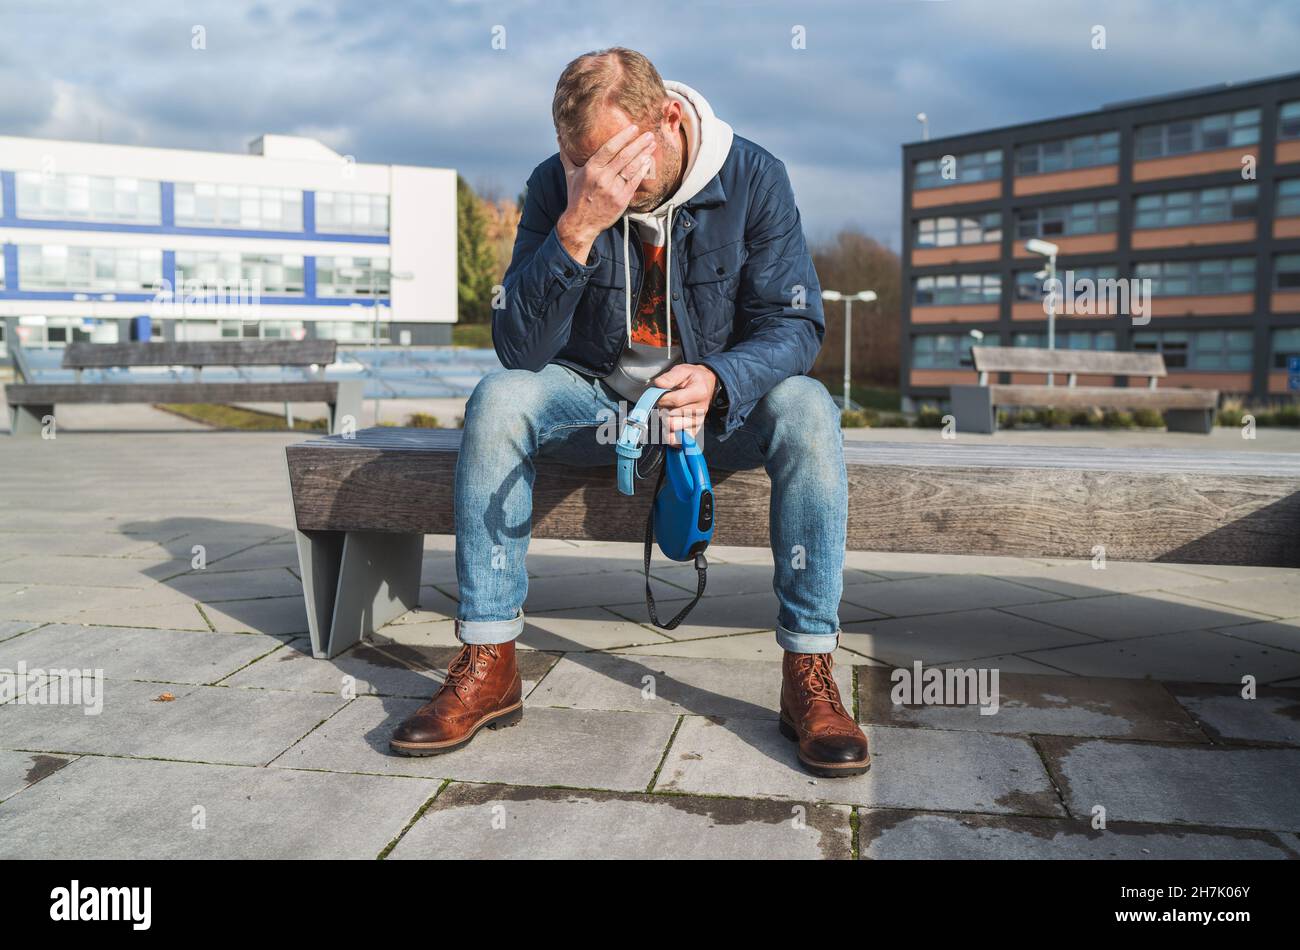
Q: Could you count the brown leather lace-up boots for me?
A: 2